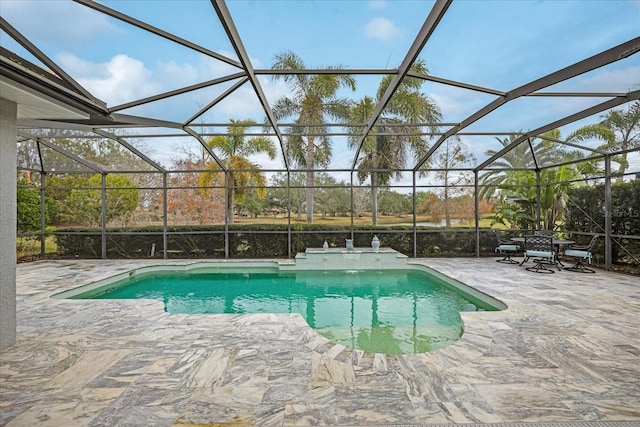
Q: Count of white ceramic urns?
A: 2